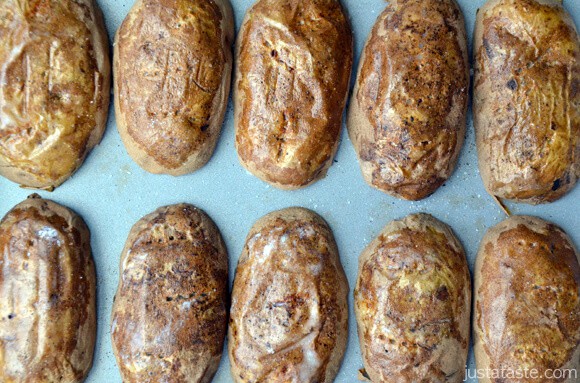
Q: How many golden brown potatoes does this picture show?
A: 10